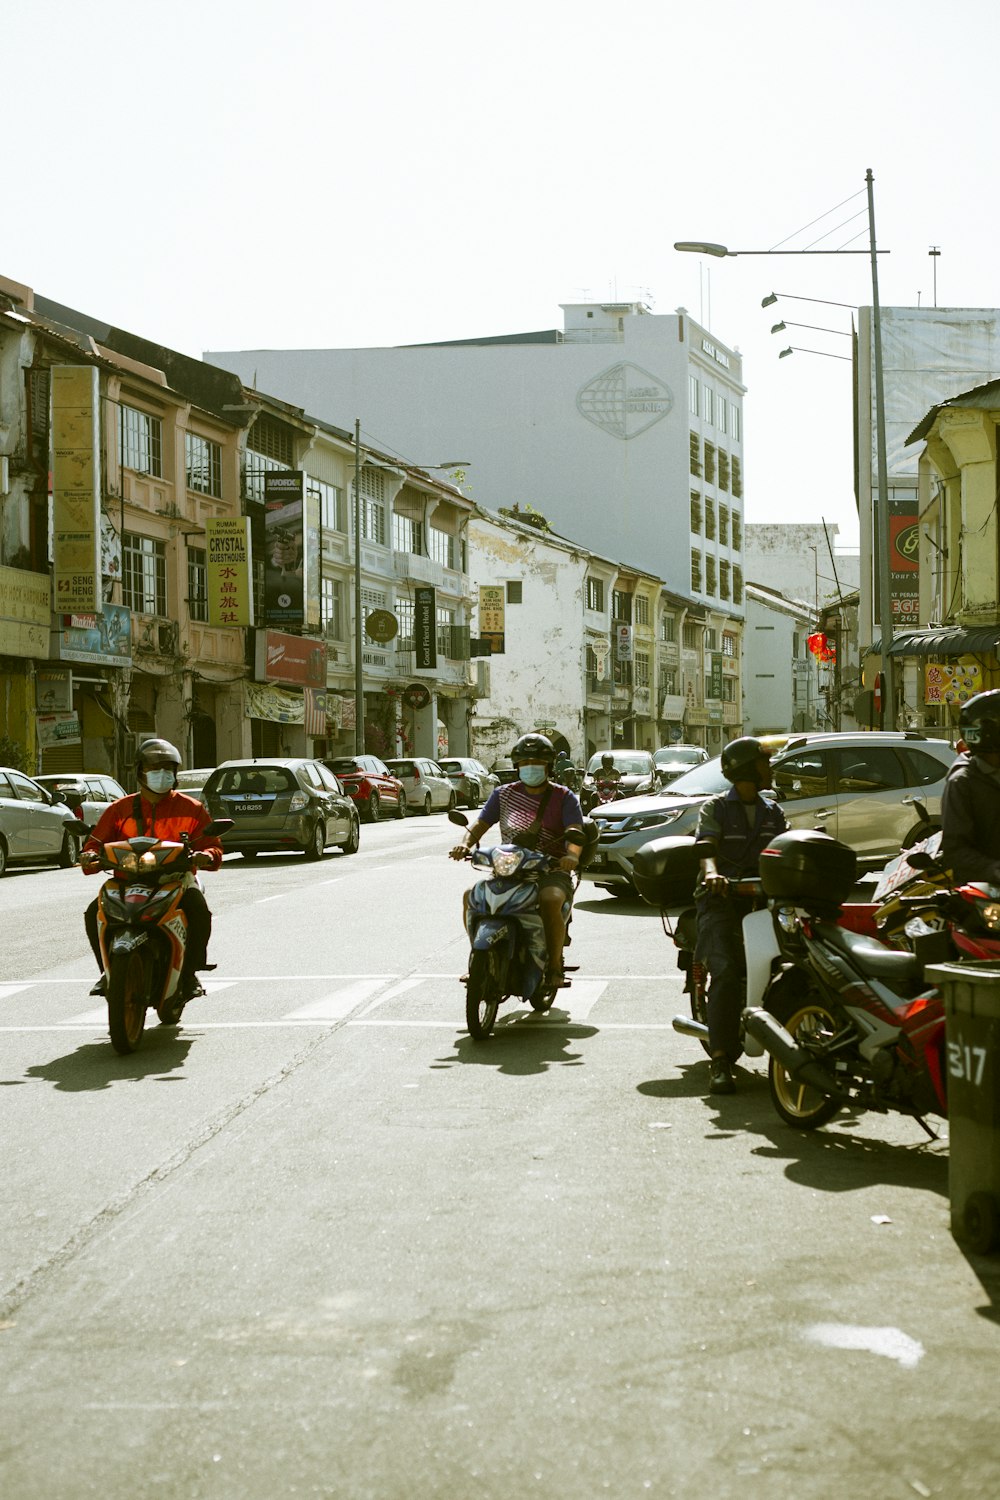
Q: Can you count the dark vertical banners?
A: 2